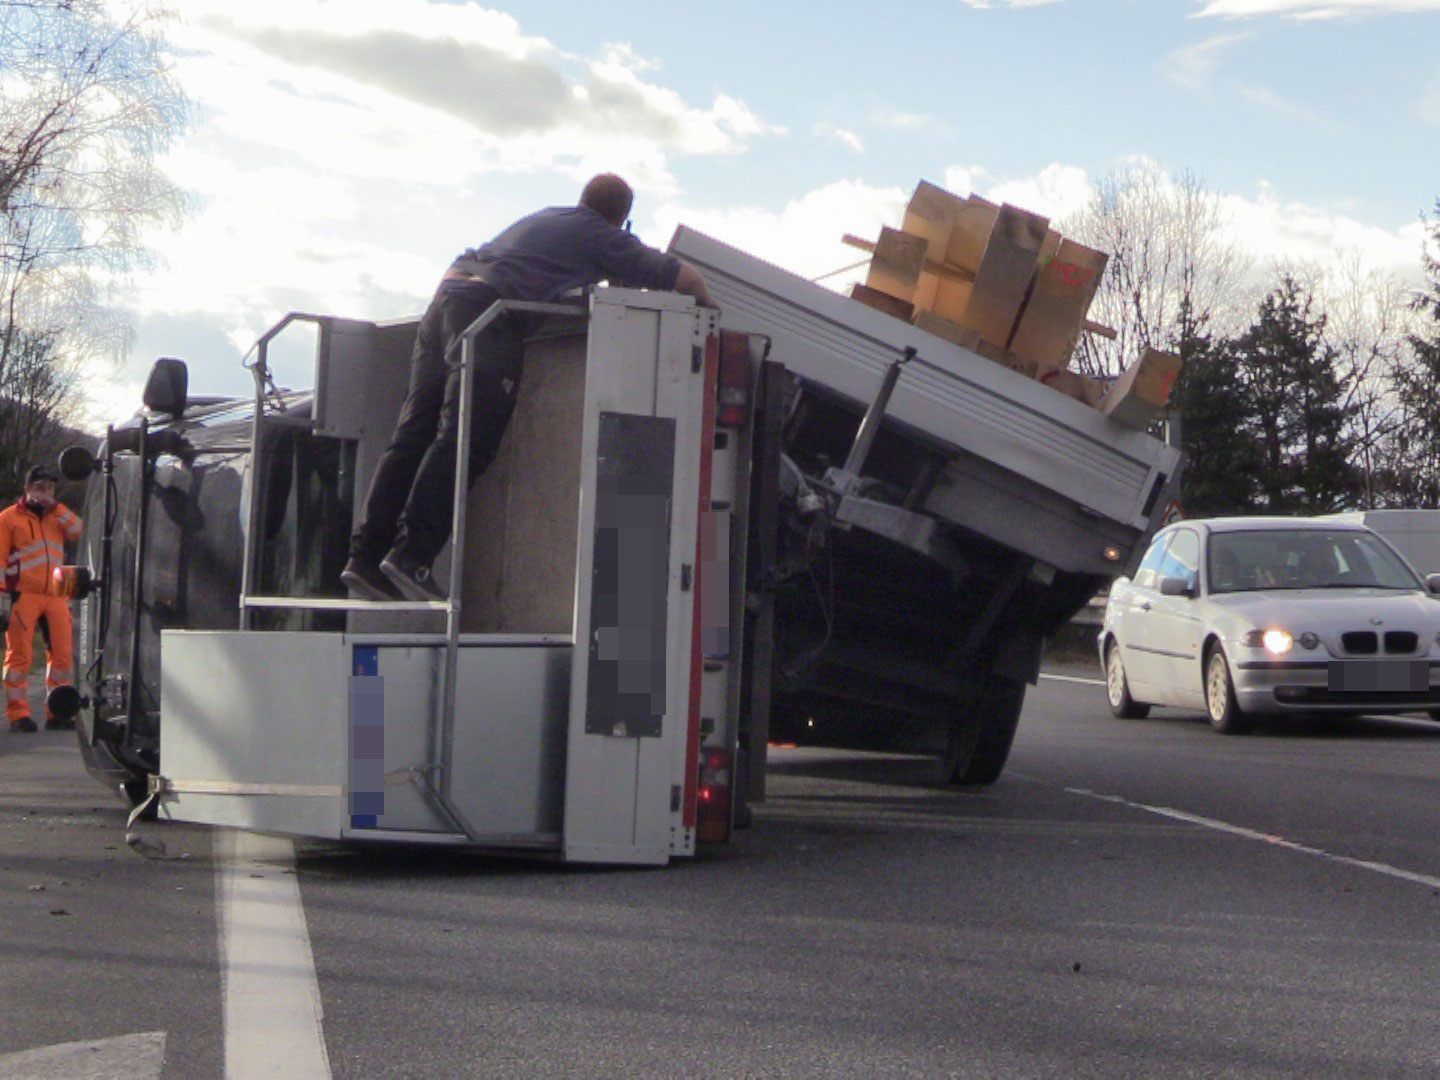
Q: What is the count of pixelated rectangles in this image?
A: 4